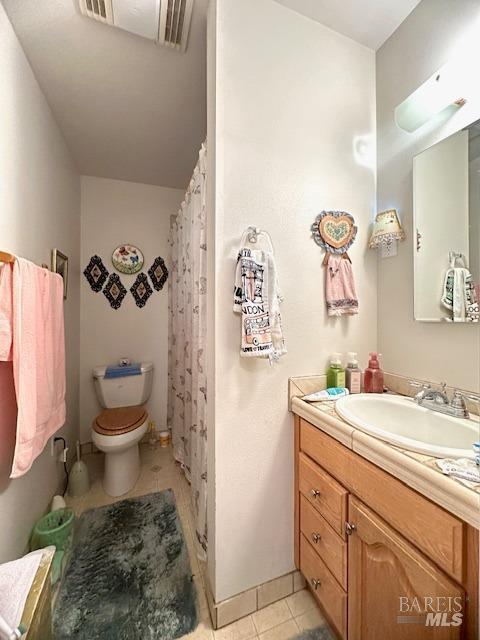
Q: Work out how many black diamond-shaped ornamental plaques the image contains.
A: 4